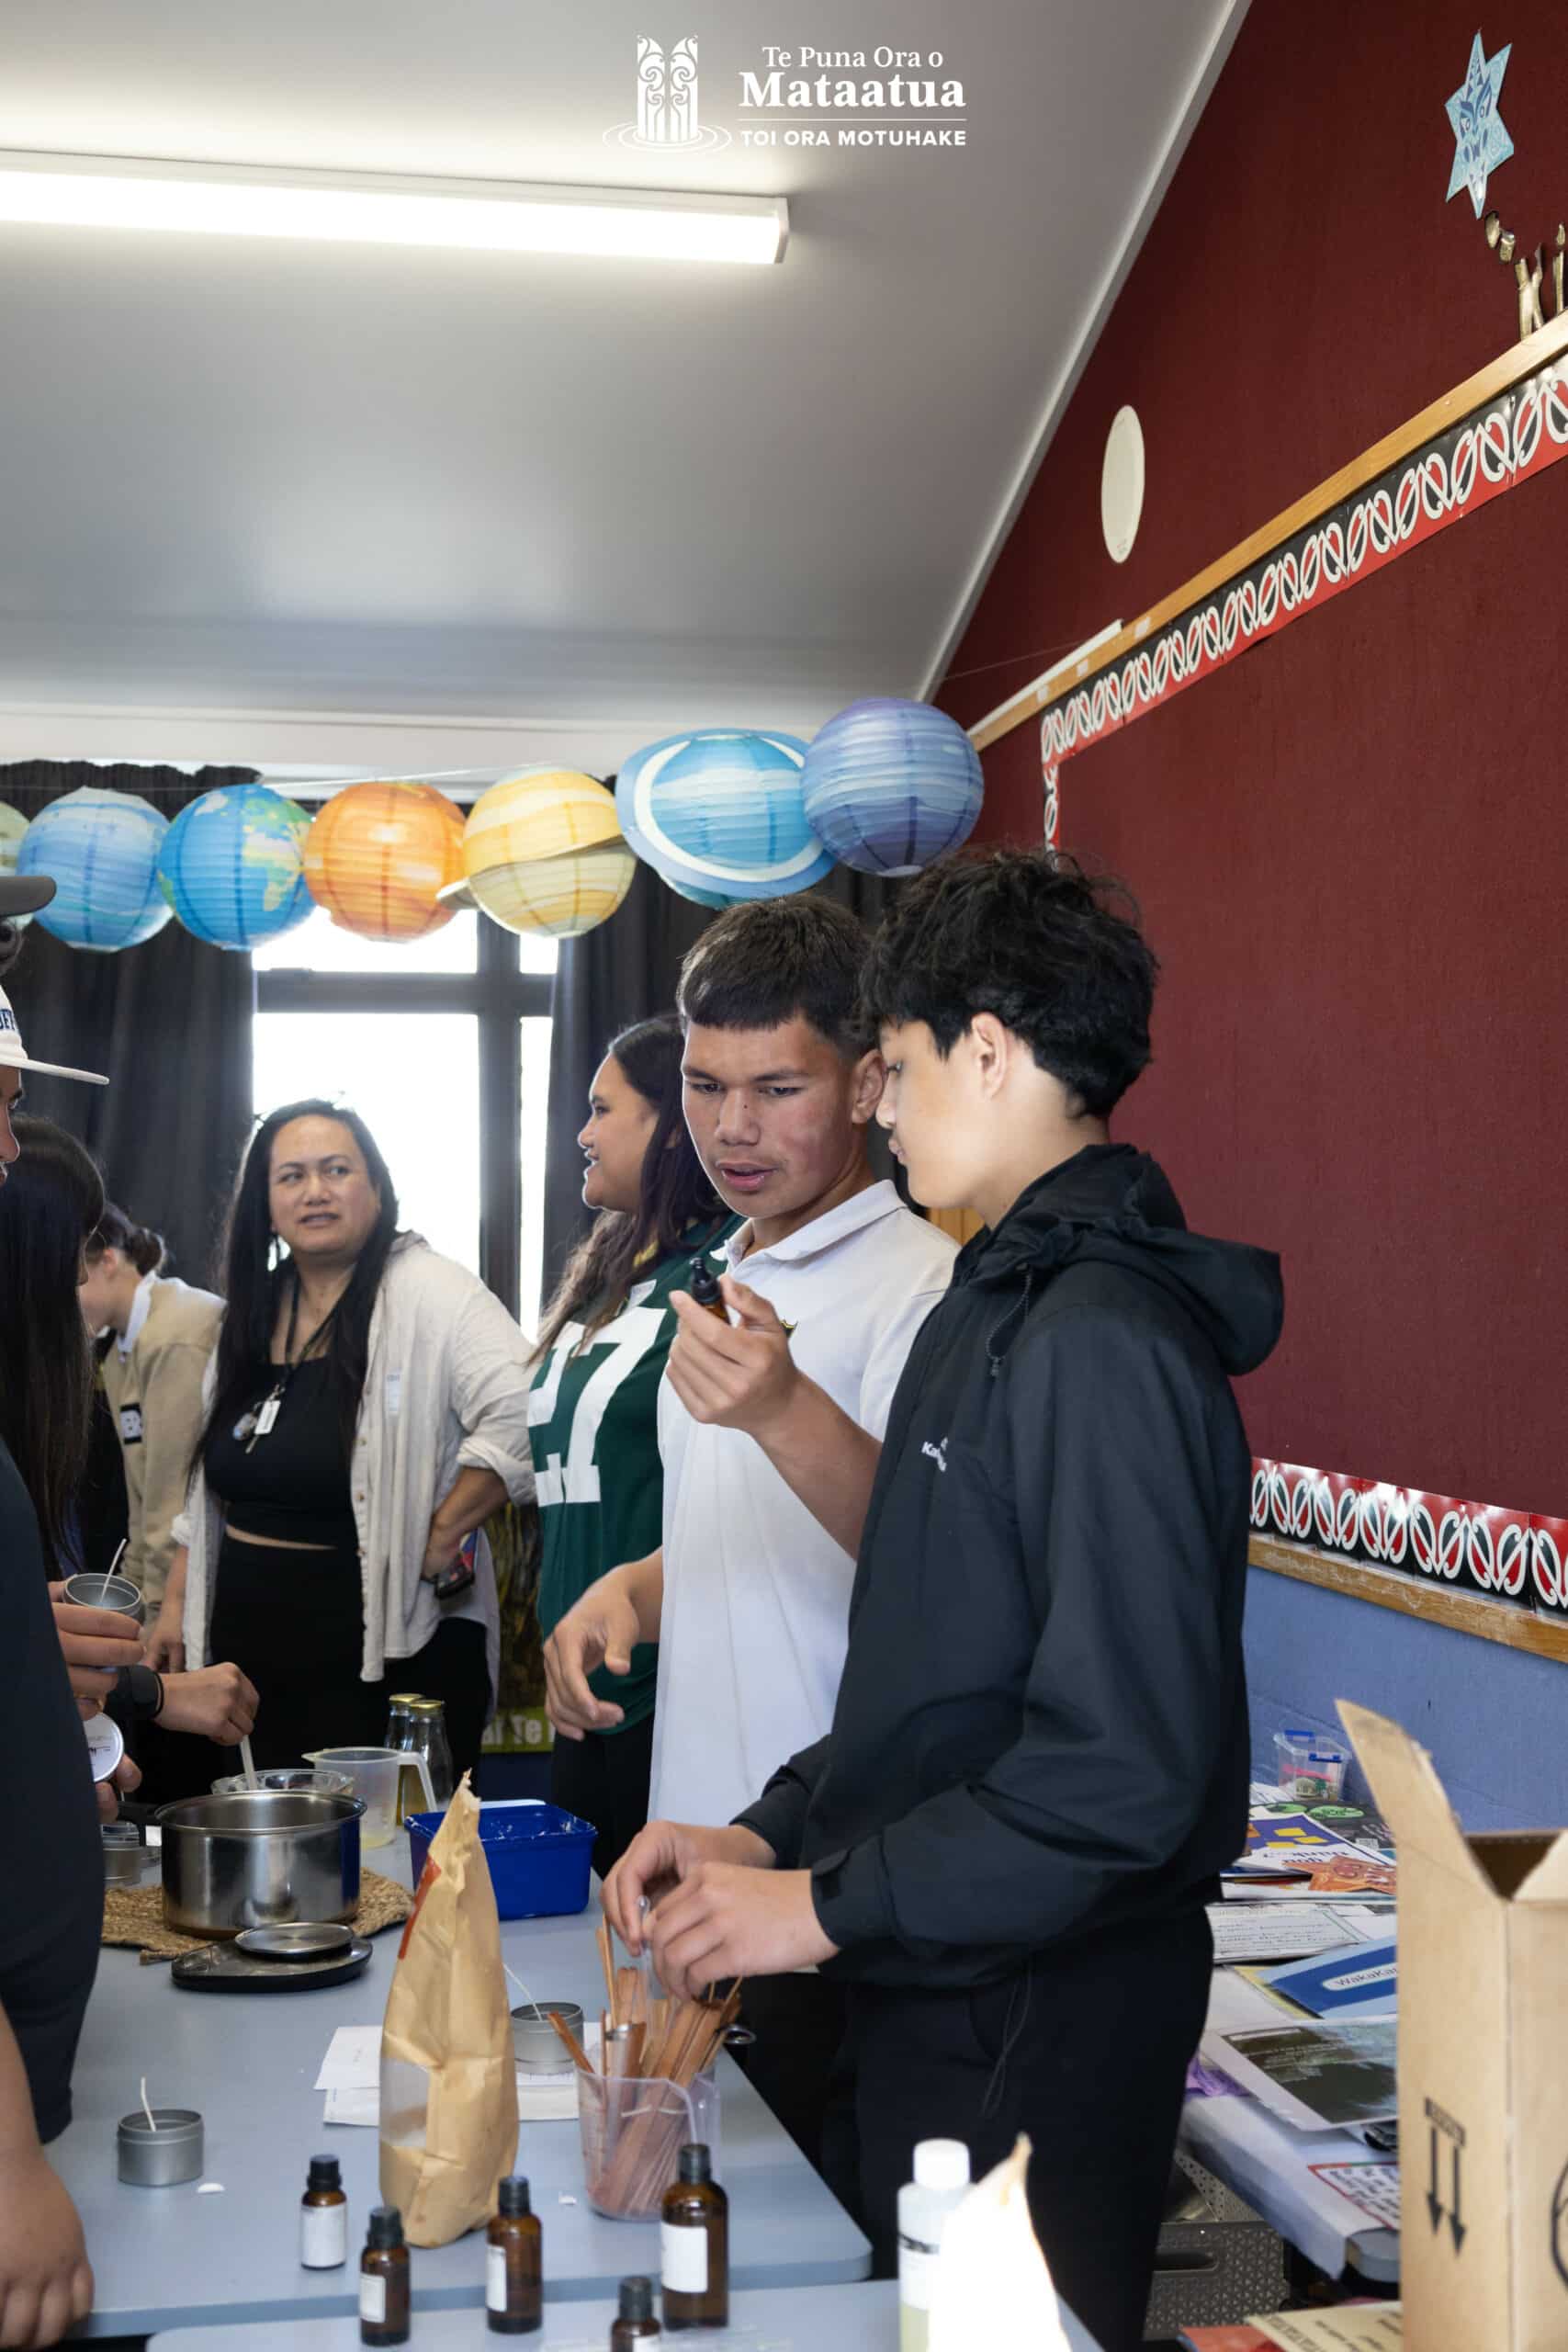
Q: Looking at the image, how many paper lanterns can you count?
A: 7